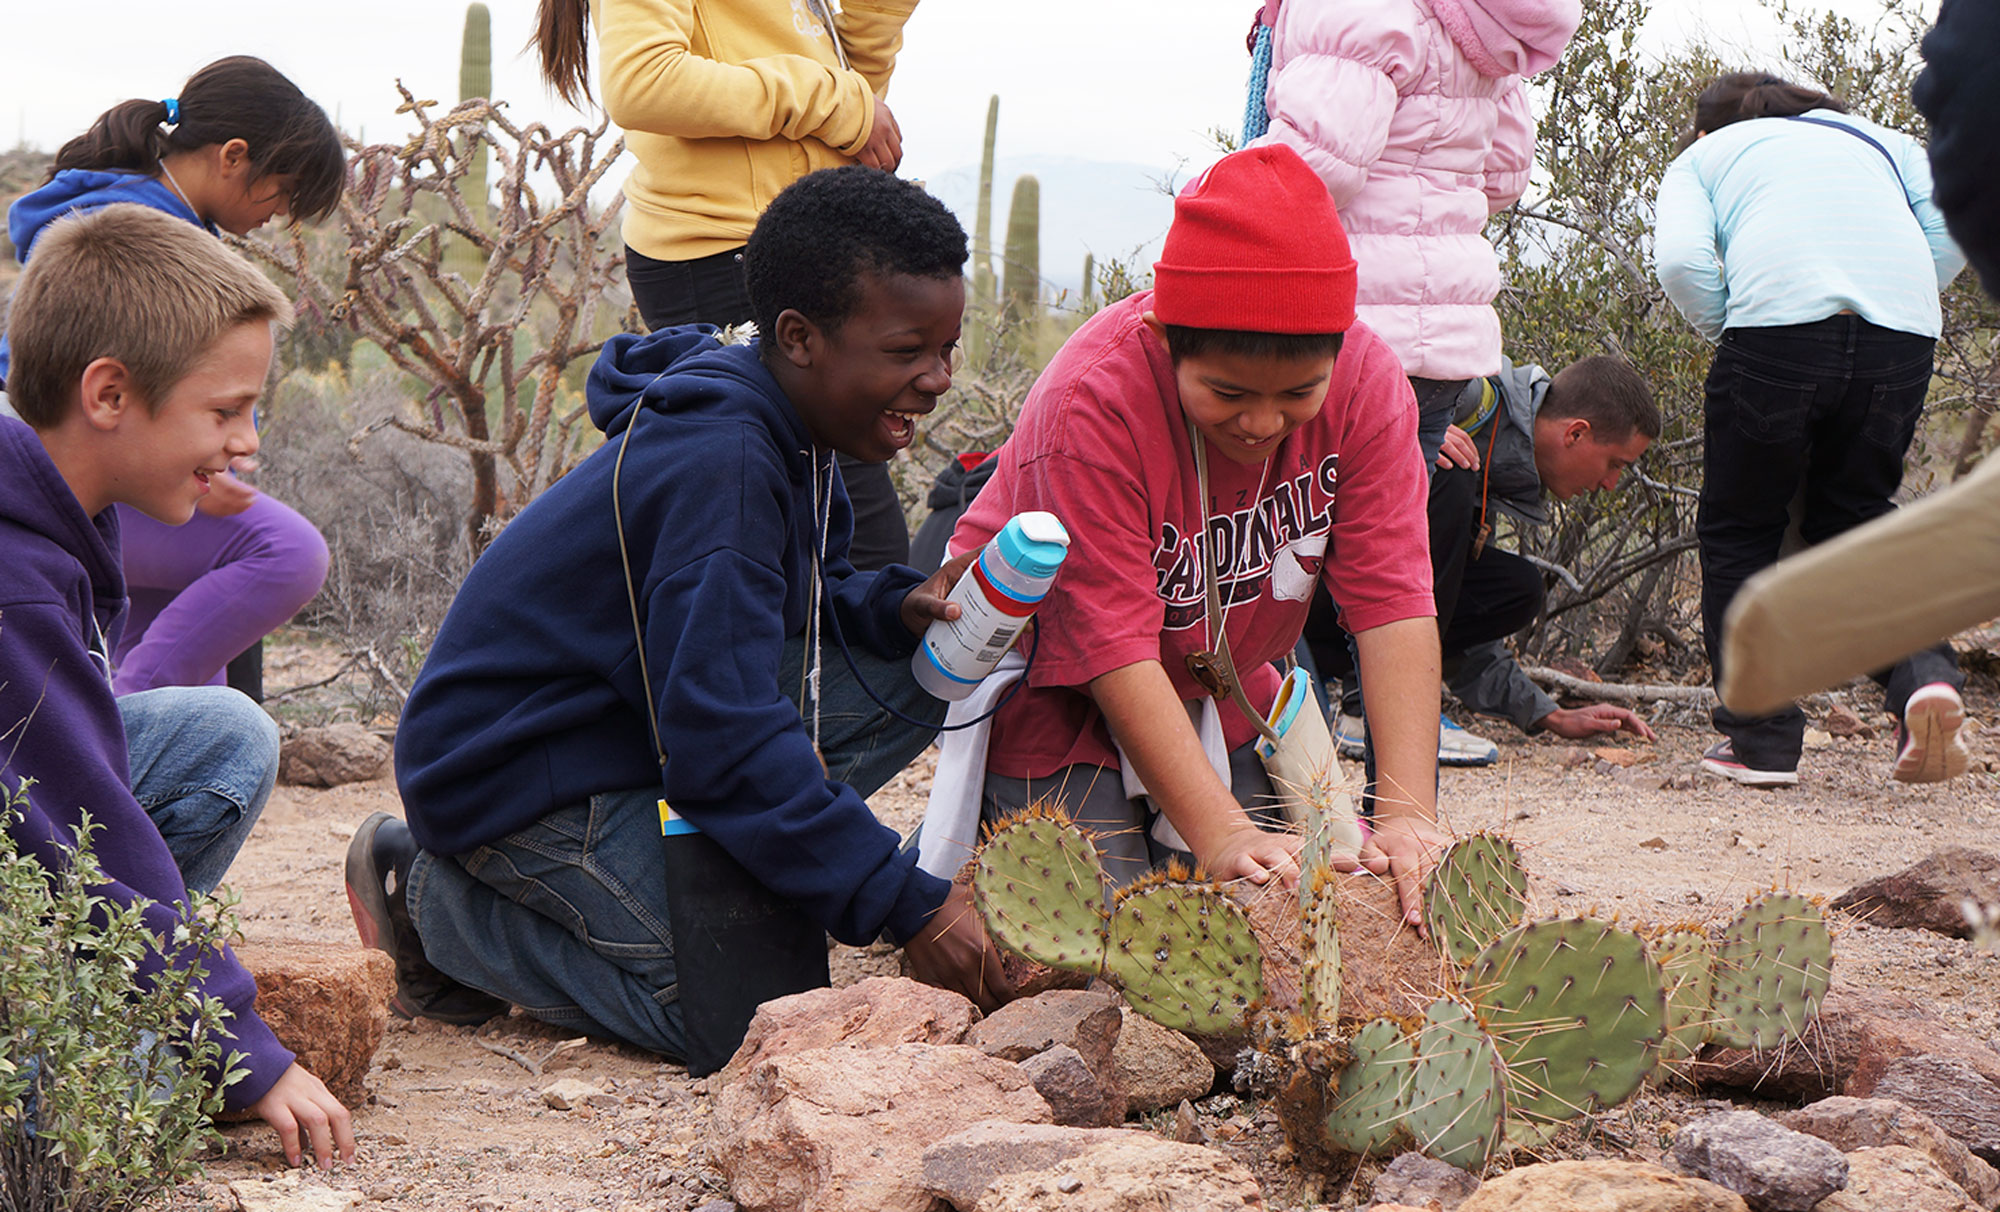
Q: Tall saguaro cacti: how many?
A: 3